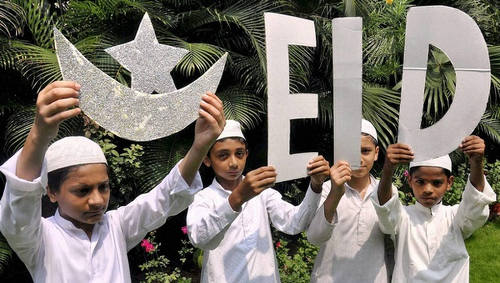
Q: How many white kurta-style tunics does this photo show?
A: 4